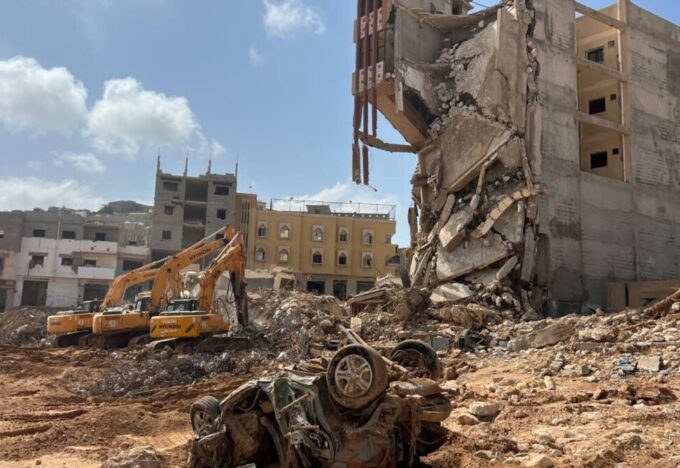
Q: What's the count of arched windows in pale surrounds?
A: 10